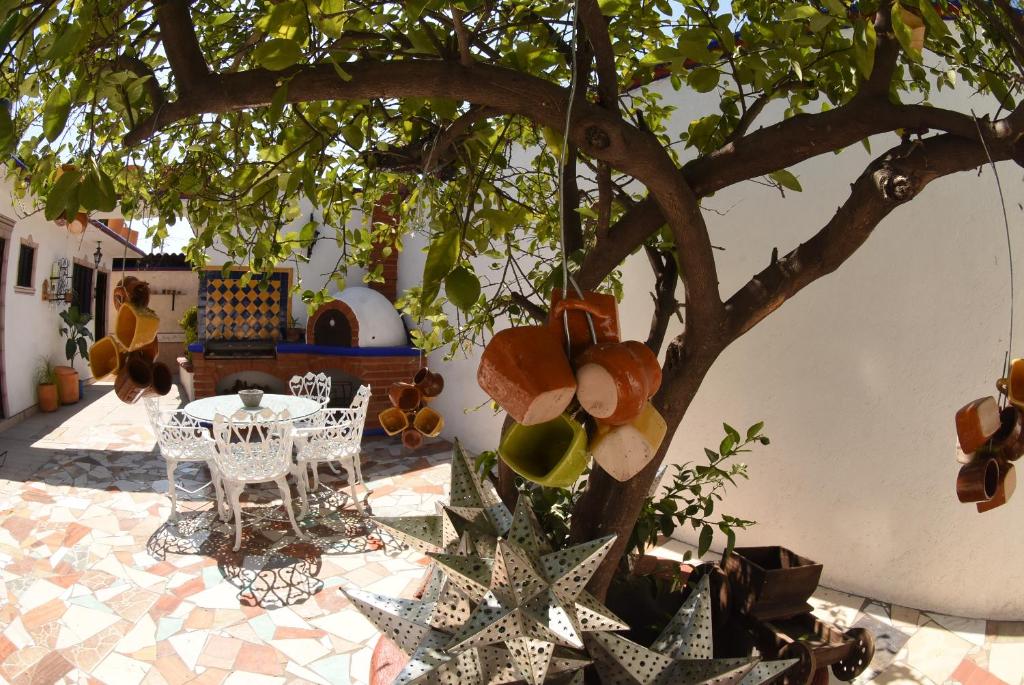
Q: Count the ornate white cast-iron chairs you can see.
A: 4